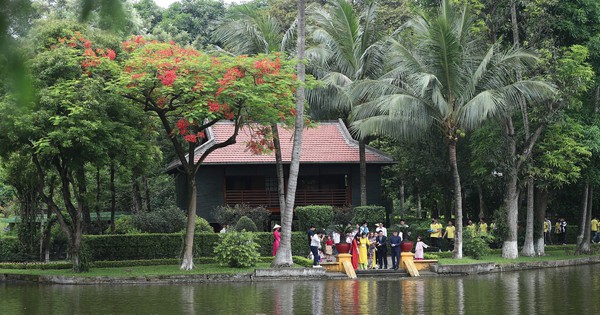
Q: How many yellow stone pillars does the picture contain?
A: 2